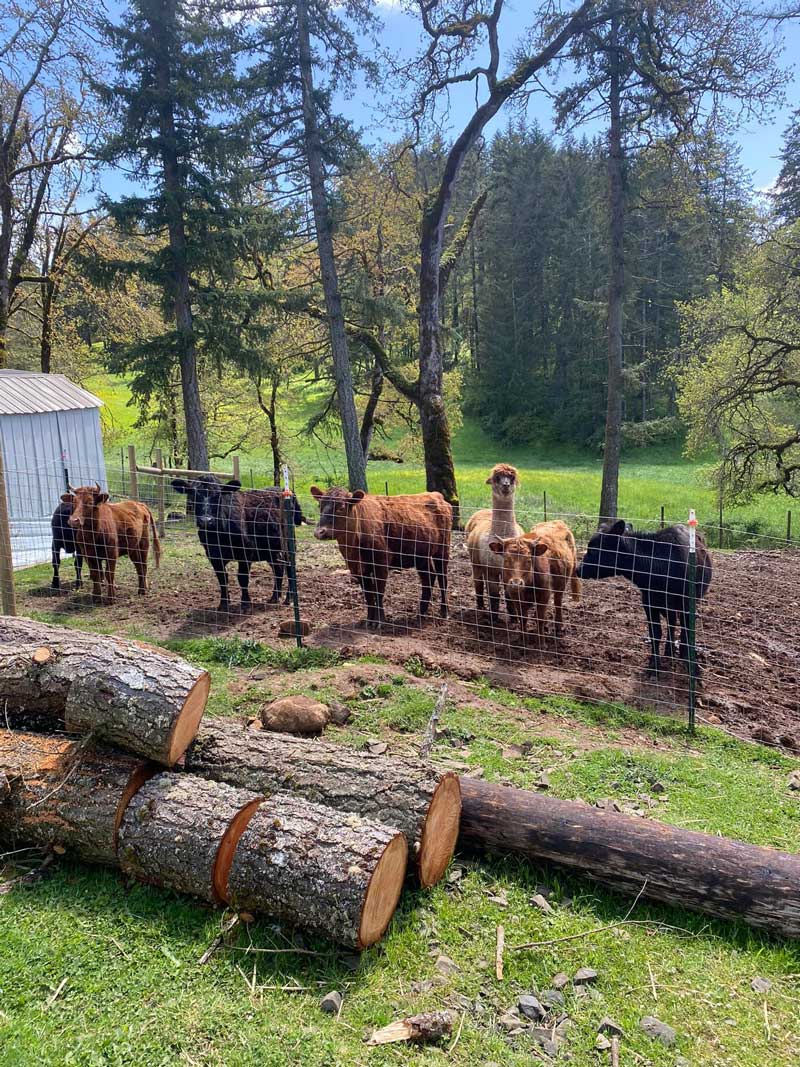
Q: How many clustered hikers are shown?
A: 0